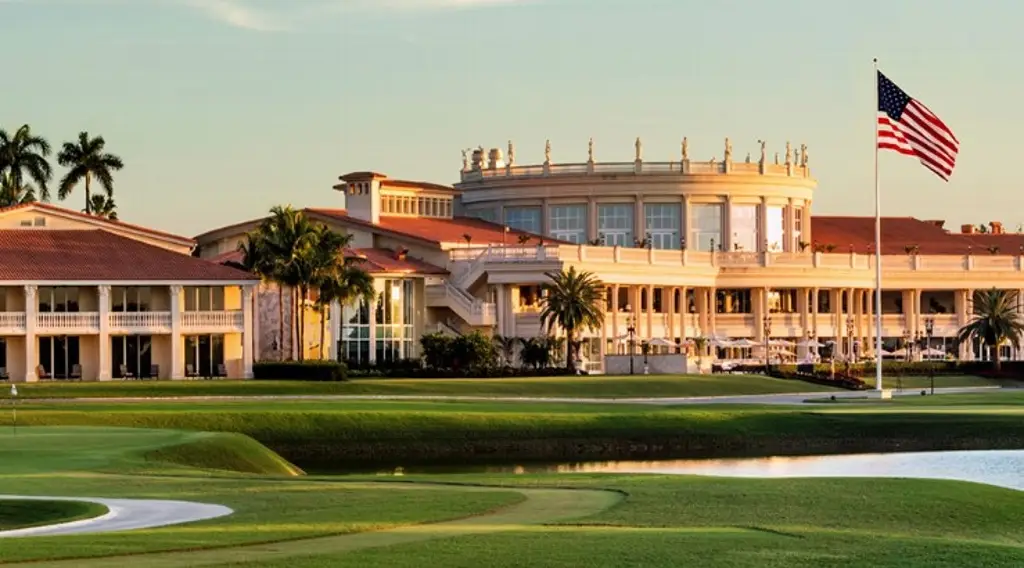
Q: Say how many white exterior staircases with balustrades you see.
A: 1